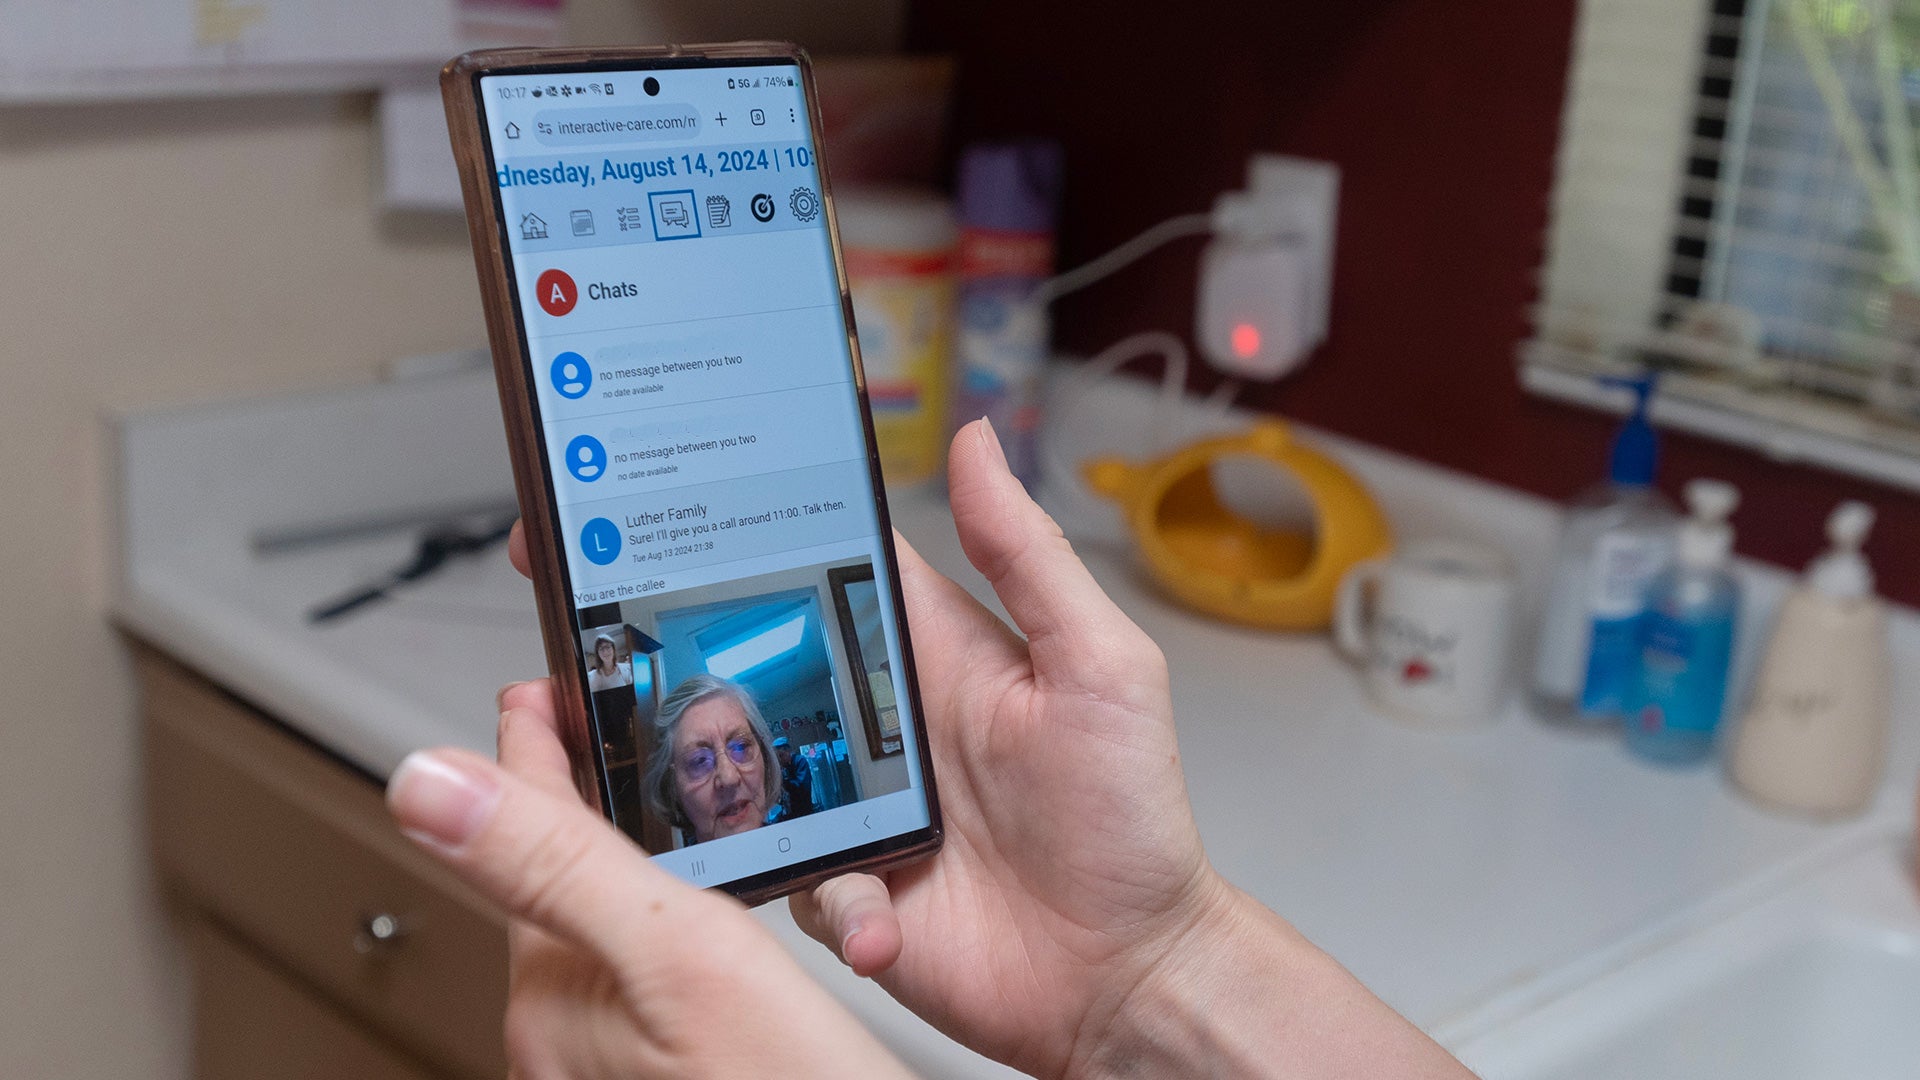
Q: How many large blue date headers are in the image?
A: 1